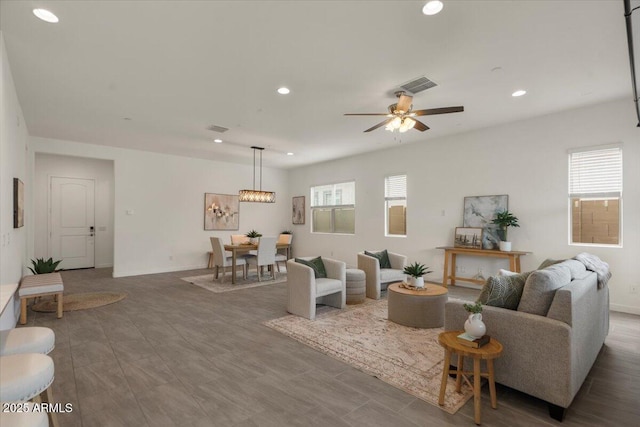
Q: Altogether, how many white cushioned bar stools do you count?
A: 3